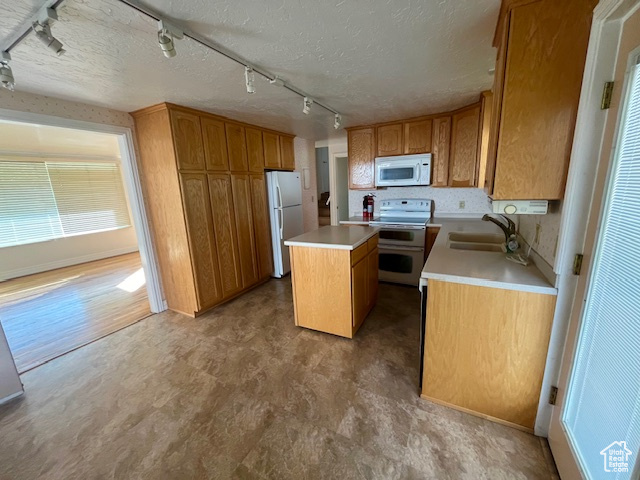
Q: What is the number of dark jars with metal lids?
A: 0